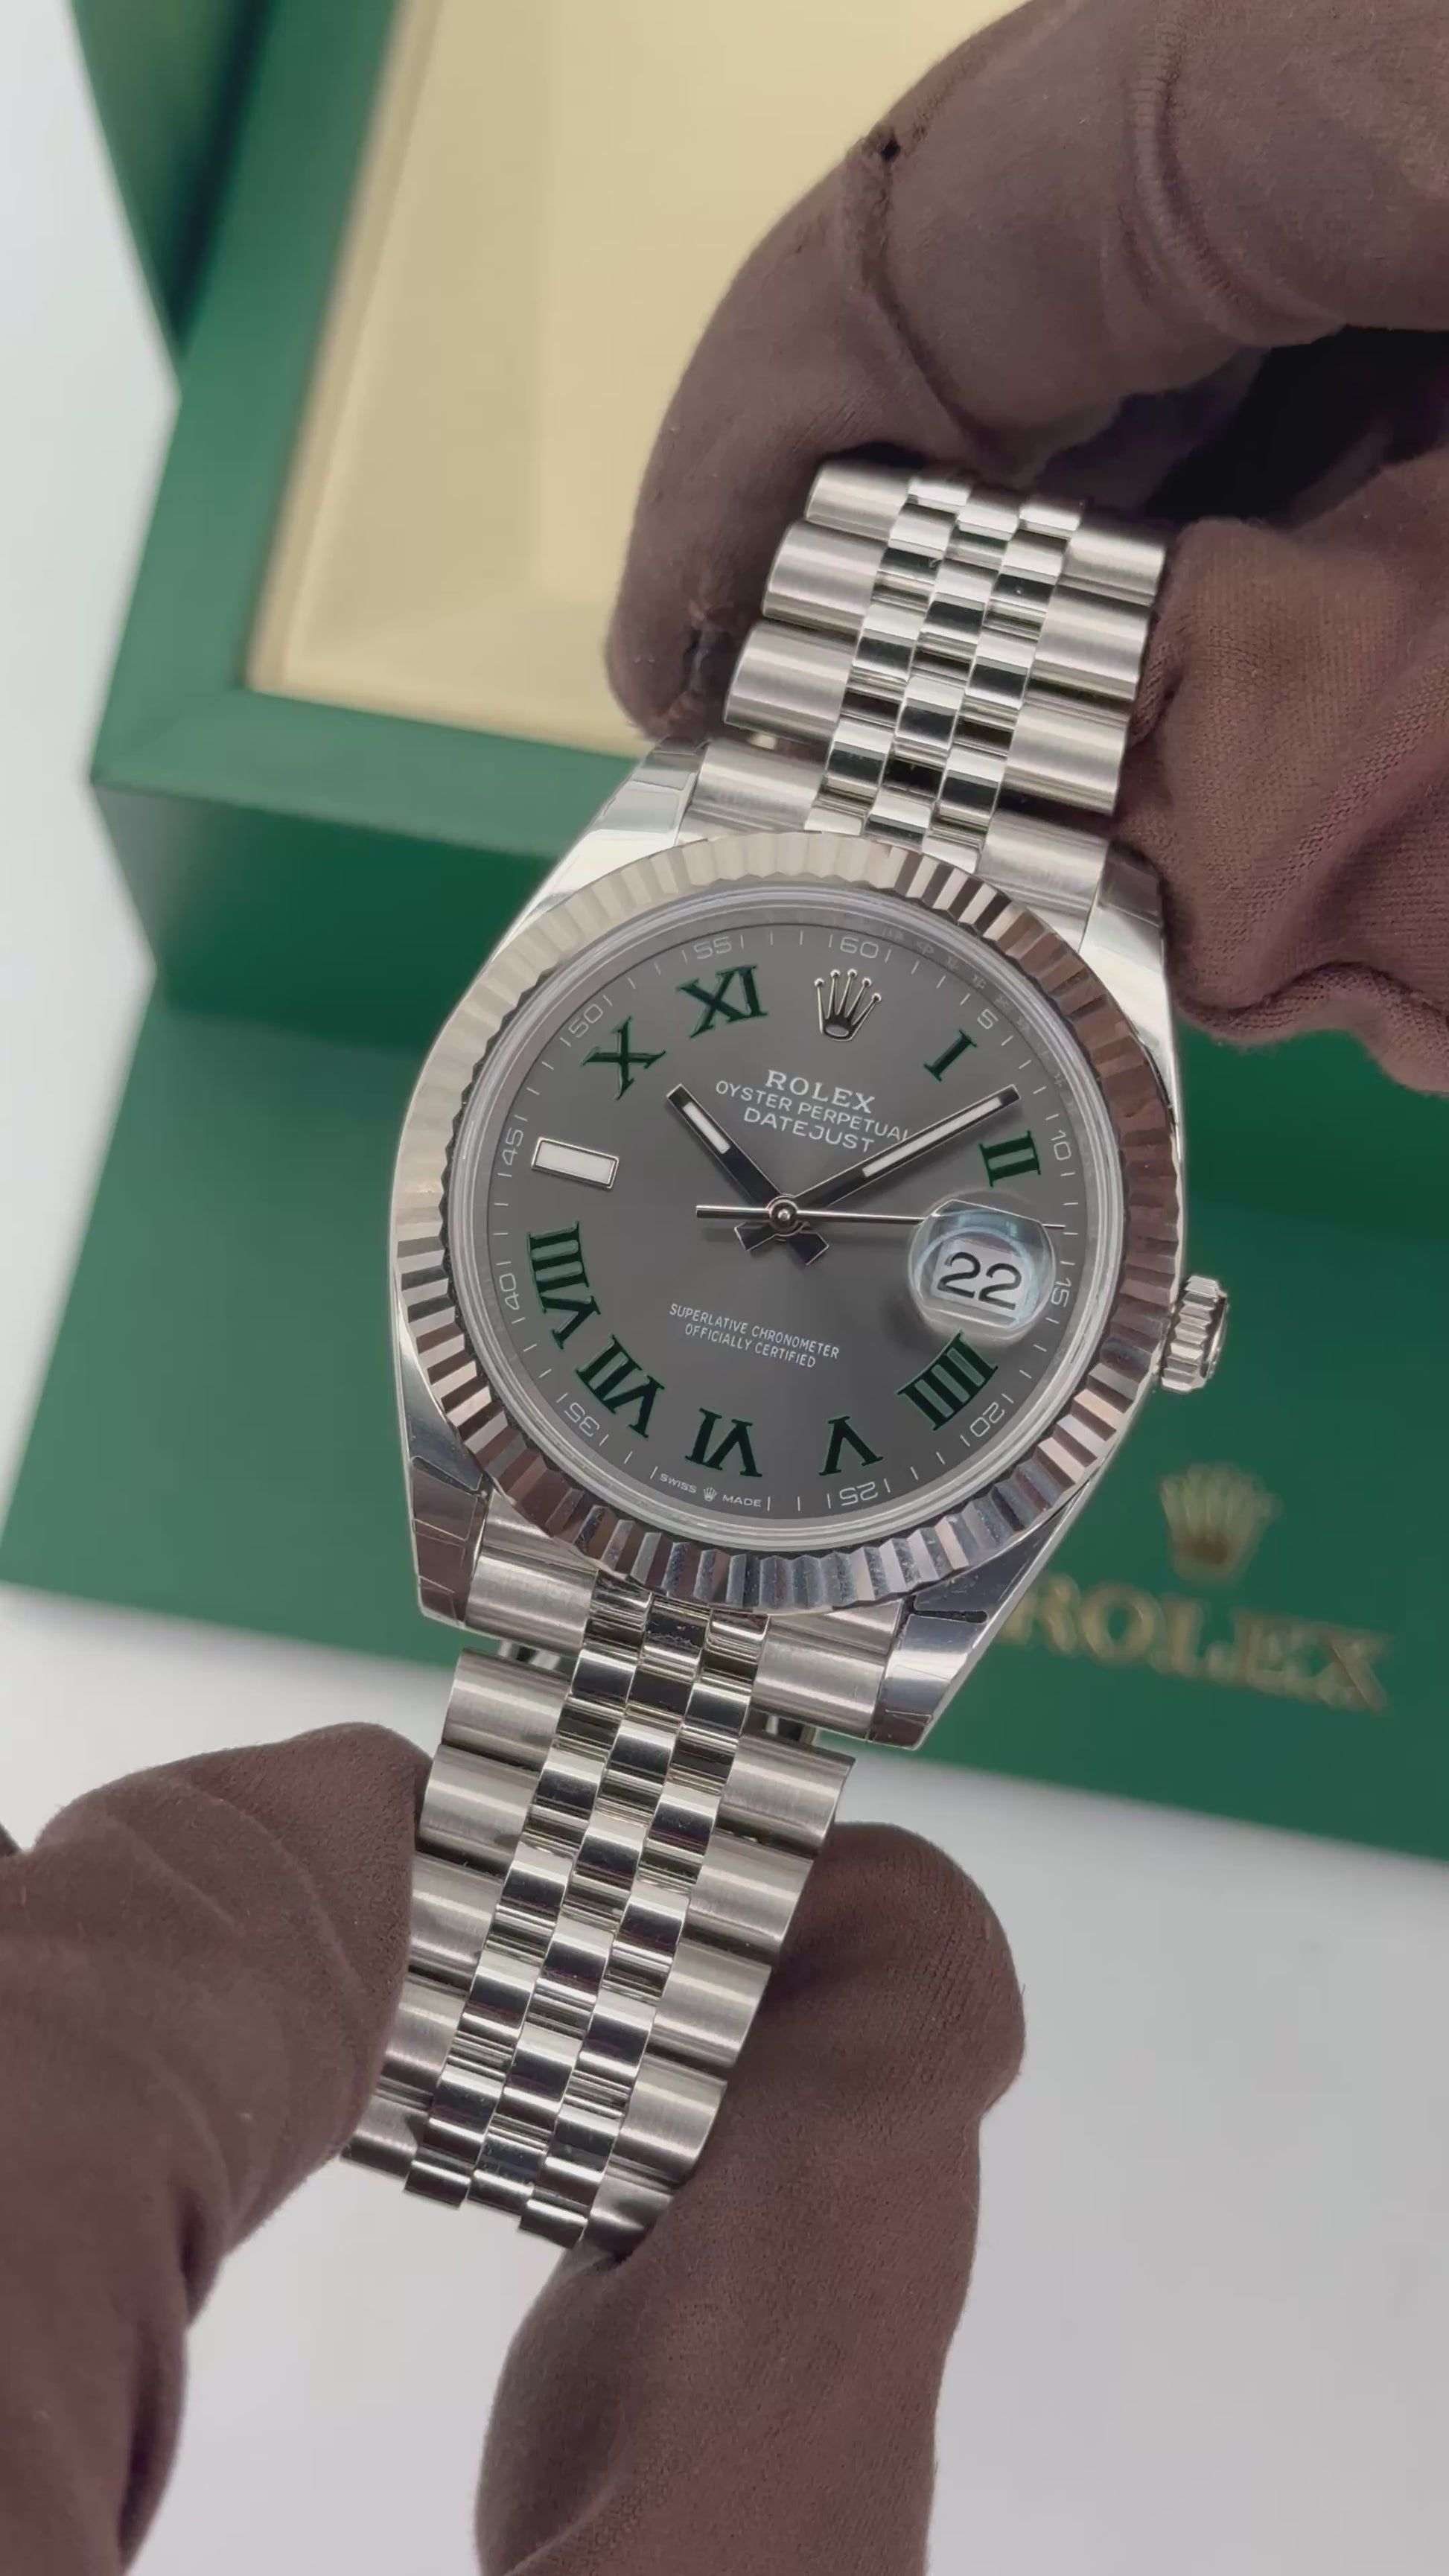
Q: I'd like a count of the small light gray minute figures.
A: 11